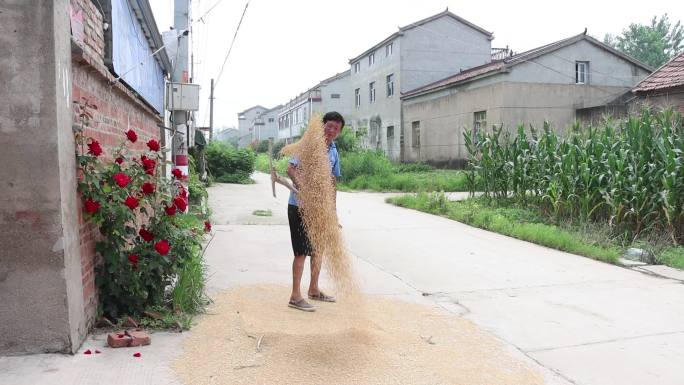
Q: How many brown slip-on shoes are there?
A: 2